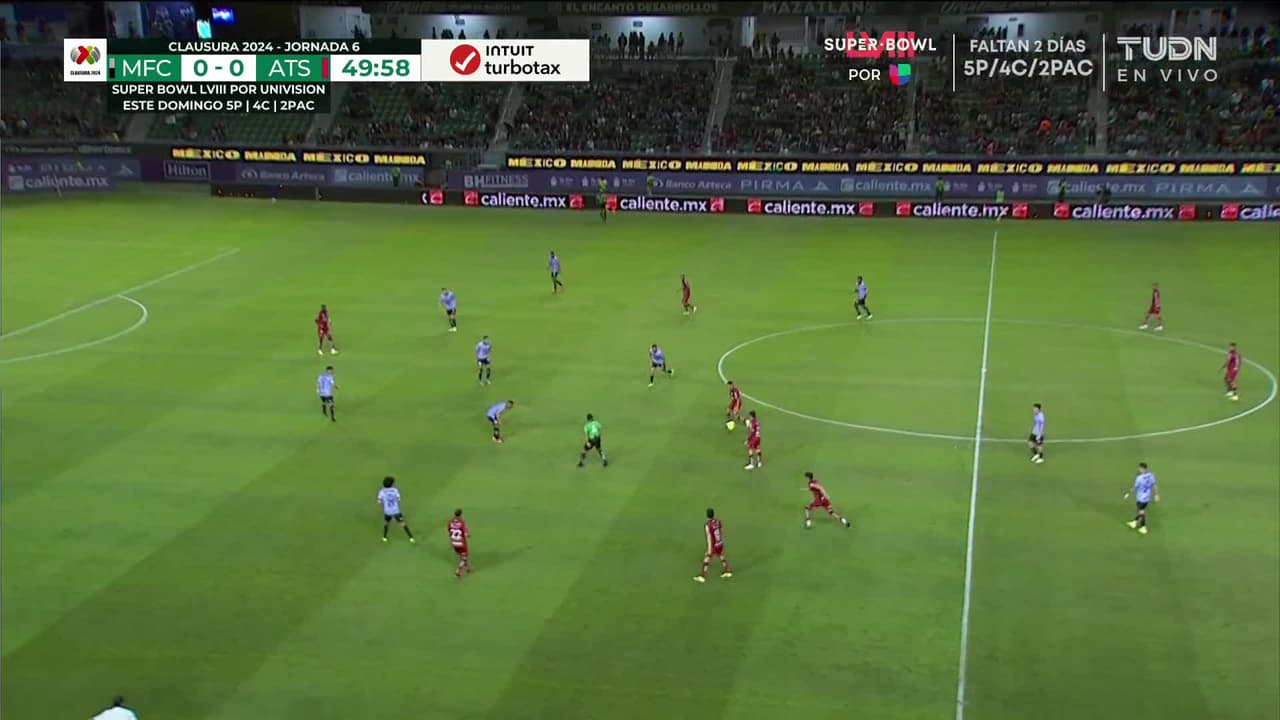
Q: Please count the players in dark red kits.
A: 9